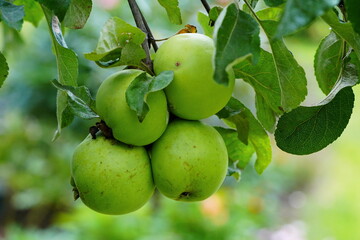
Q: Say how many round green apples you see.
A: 4